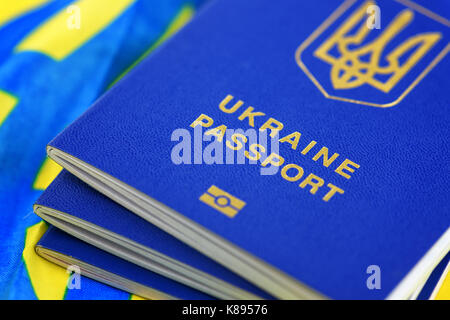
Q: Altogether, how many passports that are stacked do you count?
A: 3